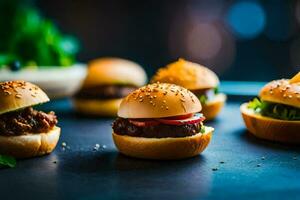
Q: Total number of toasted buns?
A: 5